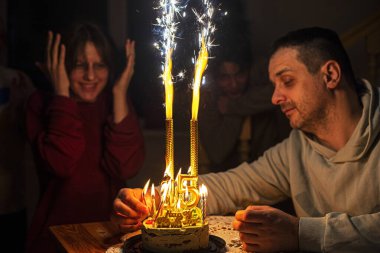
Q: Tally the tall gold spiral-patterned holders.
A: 2